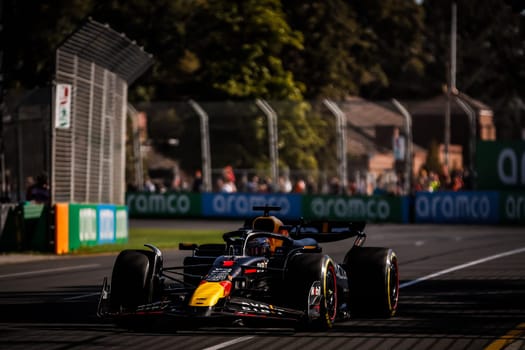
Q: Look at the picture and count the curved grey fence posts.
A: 6